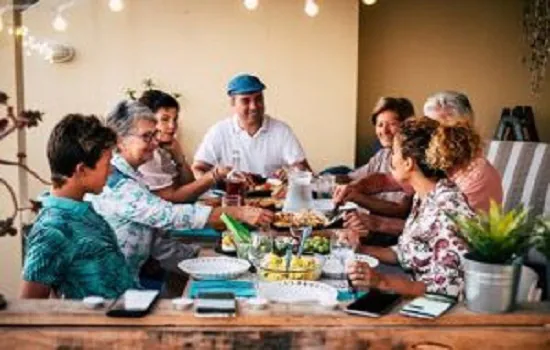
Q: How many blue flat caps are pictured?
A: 1